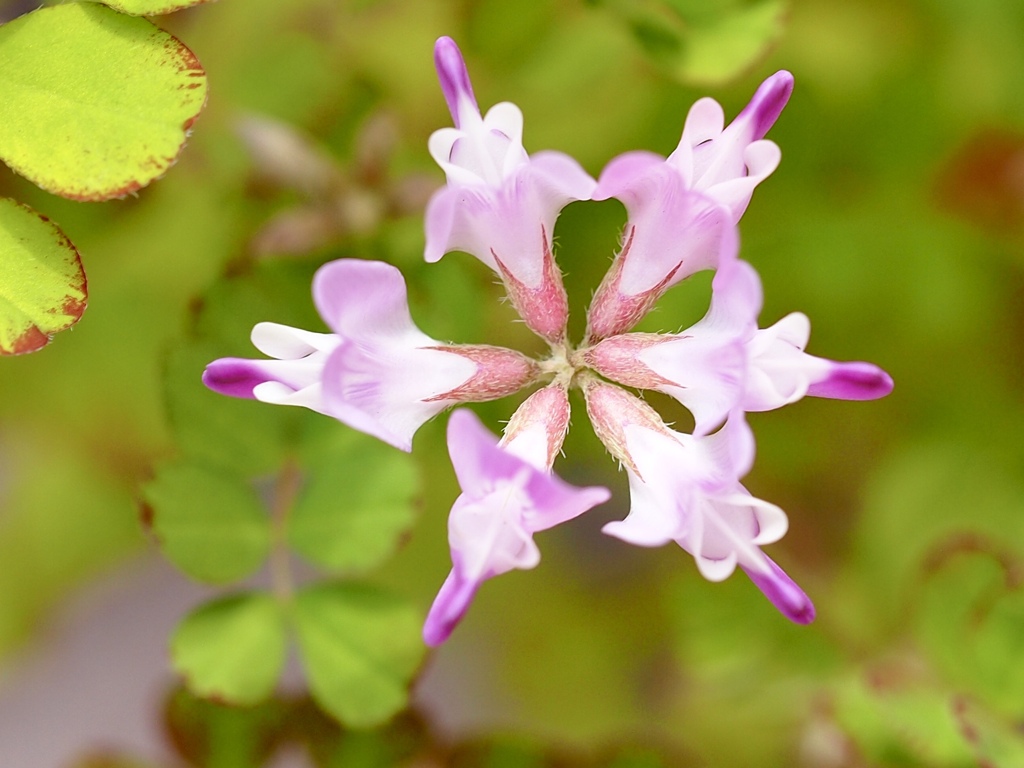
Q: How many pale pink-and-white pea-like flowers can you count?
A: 6